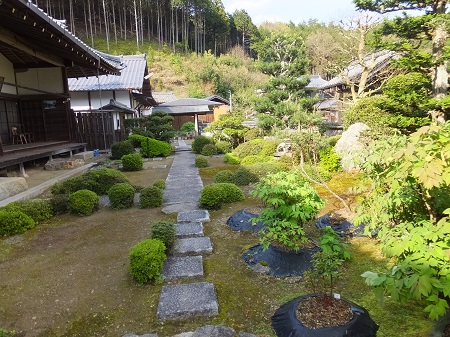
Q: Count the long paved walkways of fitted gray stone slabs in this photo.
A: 1